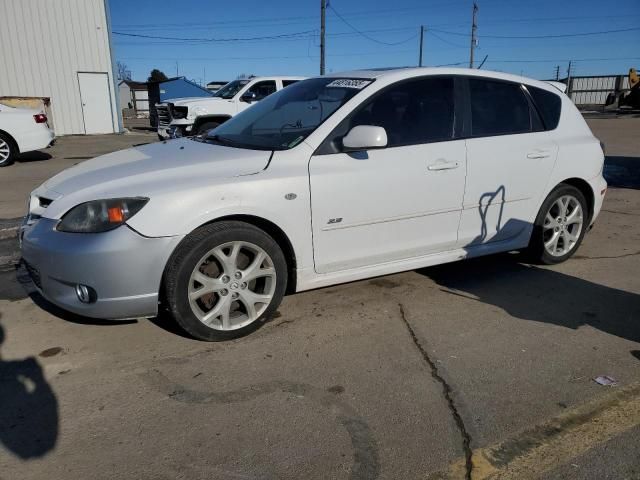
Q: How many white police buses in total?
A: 0